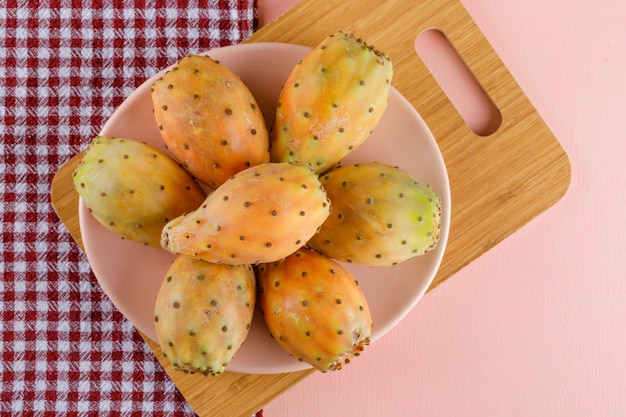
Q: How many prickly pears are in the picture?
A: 7